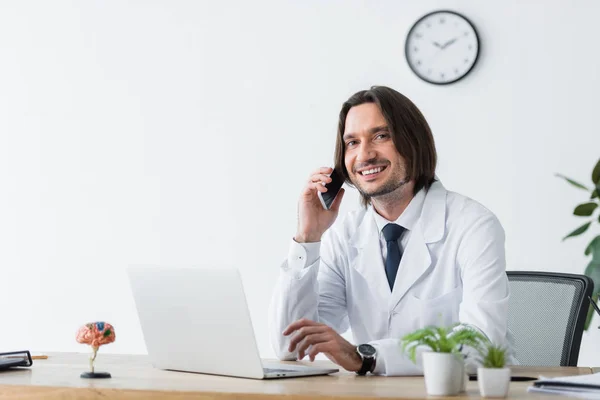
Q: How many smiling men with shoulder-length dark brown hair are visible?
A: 1